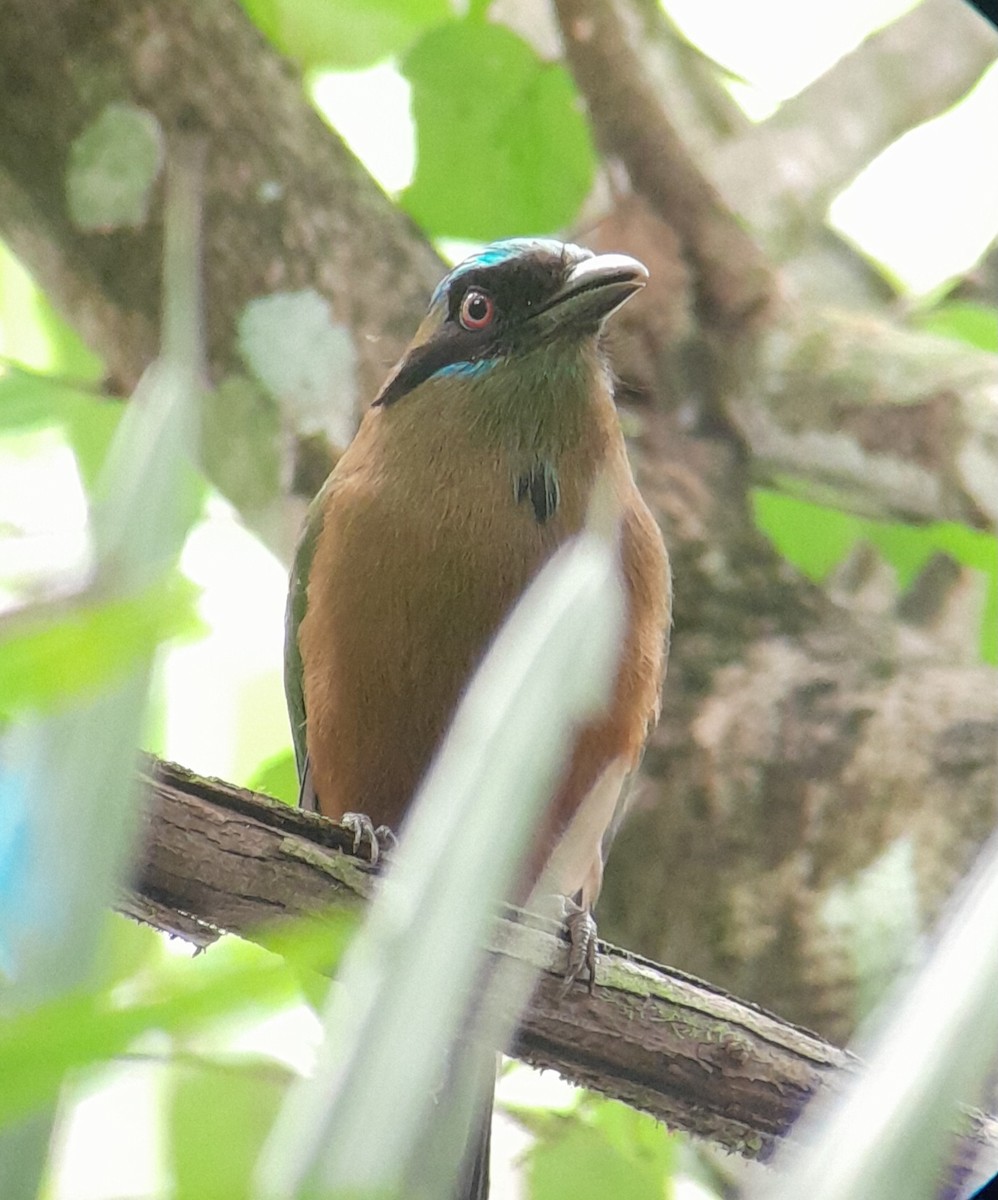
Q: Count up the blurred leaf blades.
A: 3